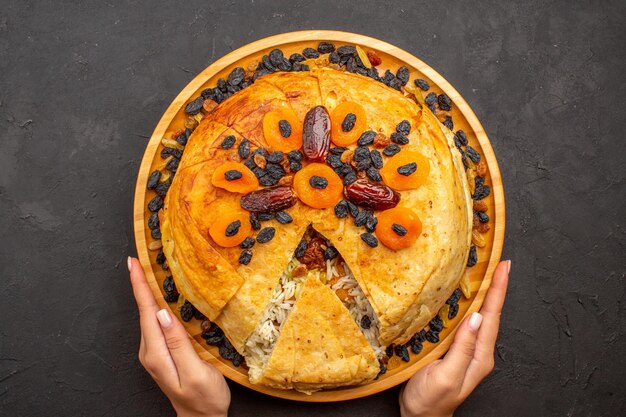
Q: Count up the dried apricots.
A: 7